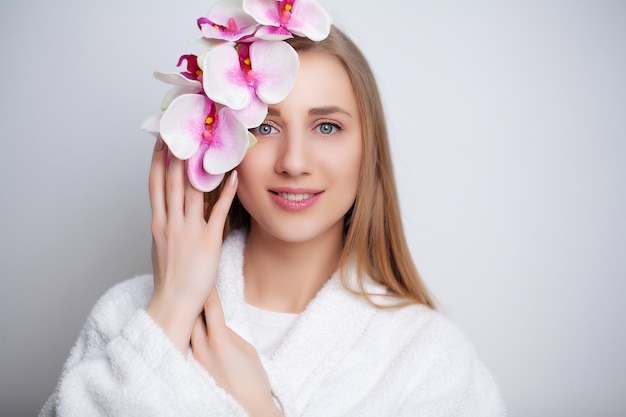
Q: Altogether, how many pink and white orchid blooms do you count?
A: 5